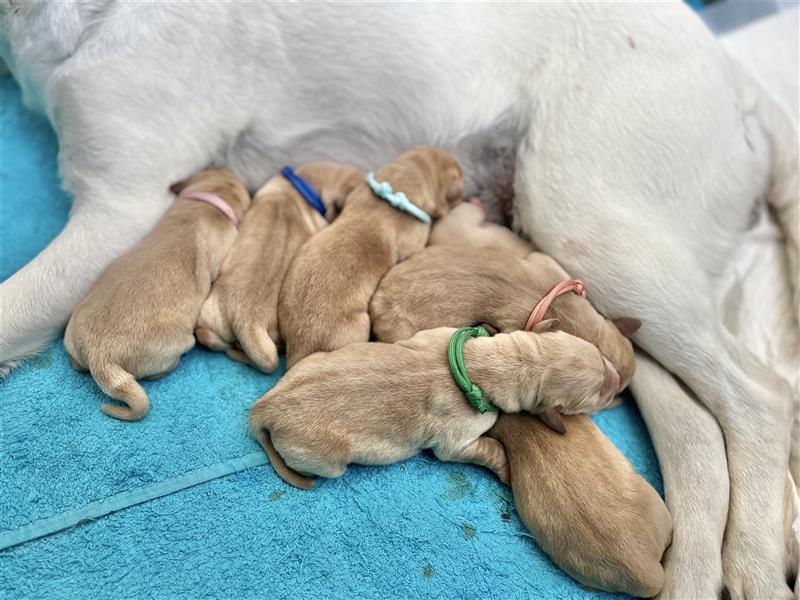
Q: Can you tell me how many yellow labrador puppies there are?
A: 7